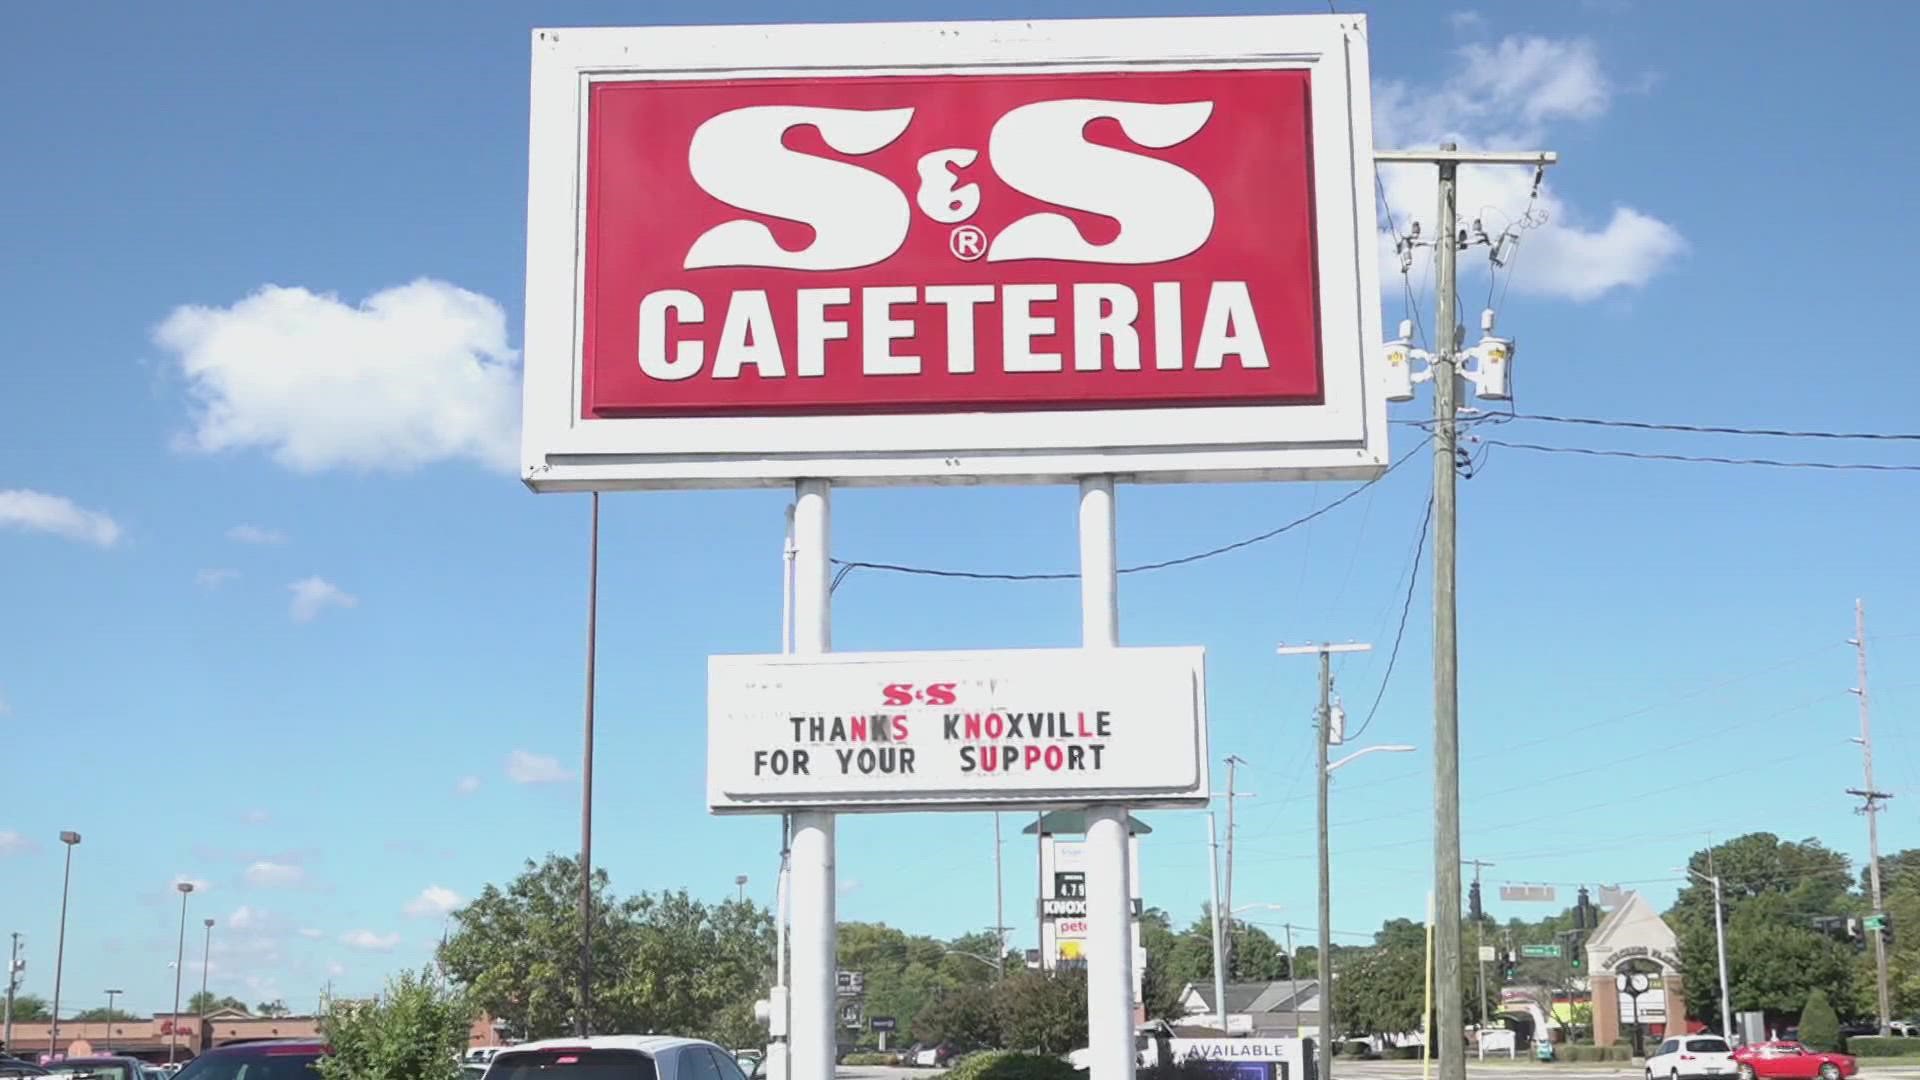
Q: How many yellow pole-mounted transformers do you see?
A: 0